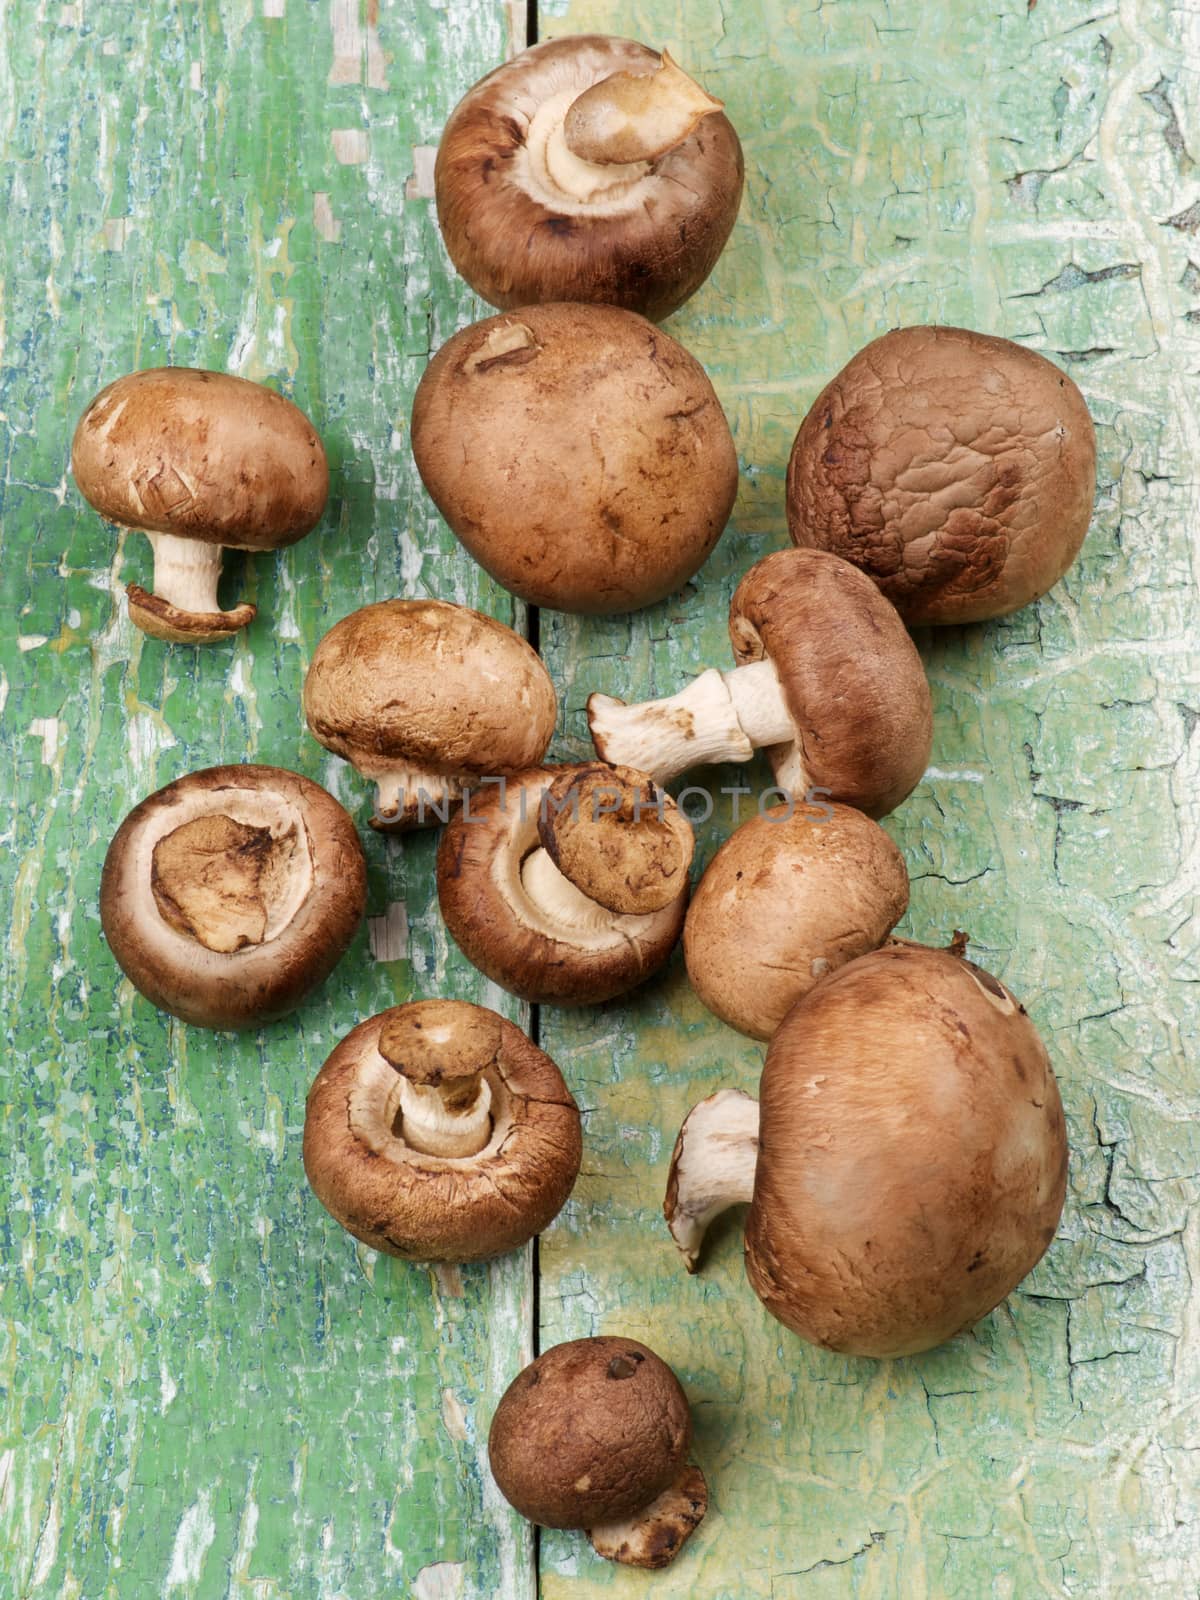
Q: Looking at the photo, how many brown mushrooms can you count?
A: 12